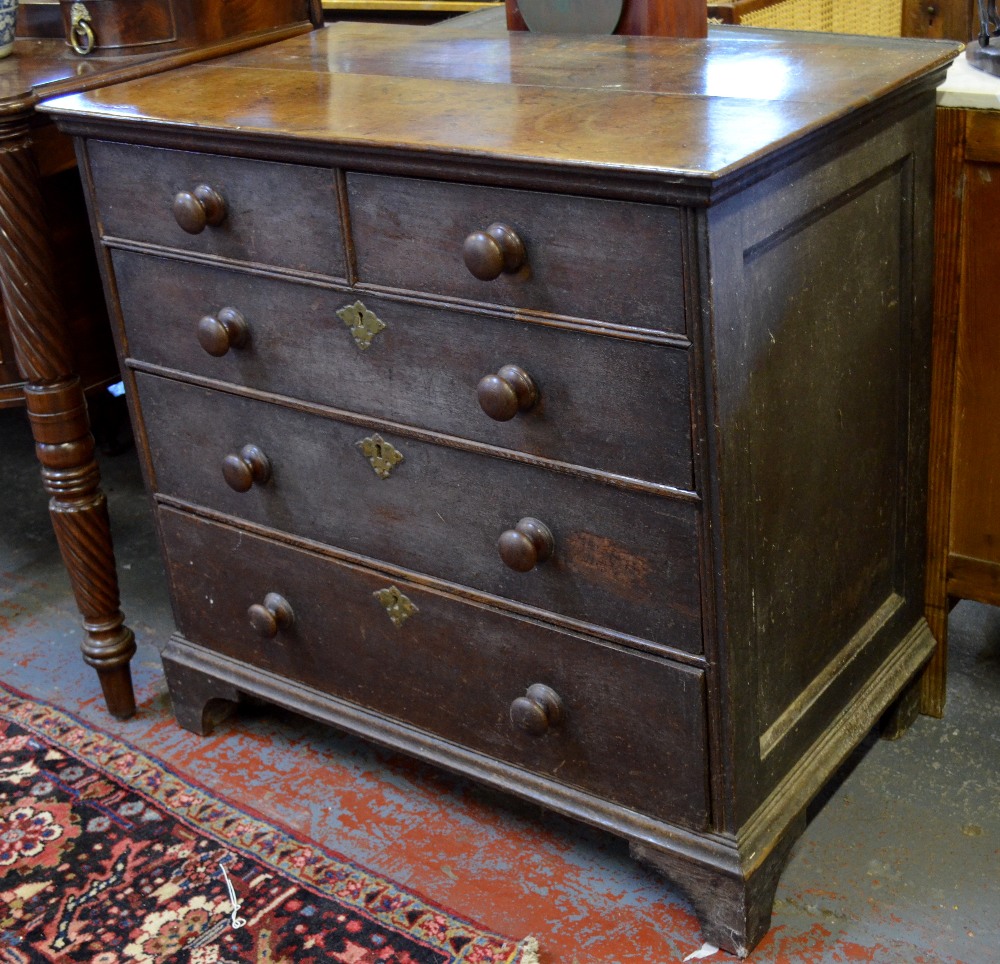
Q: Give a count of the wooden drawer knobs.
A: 8